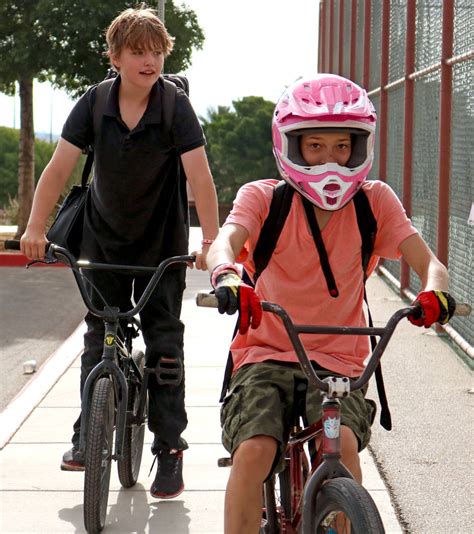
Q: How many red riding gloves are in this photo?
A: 2